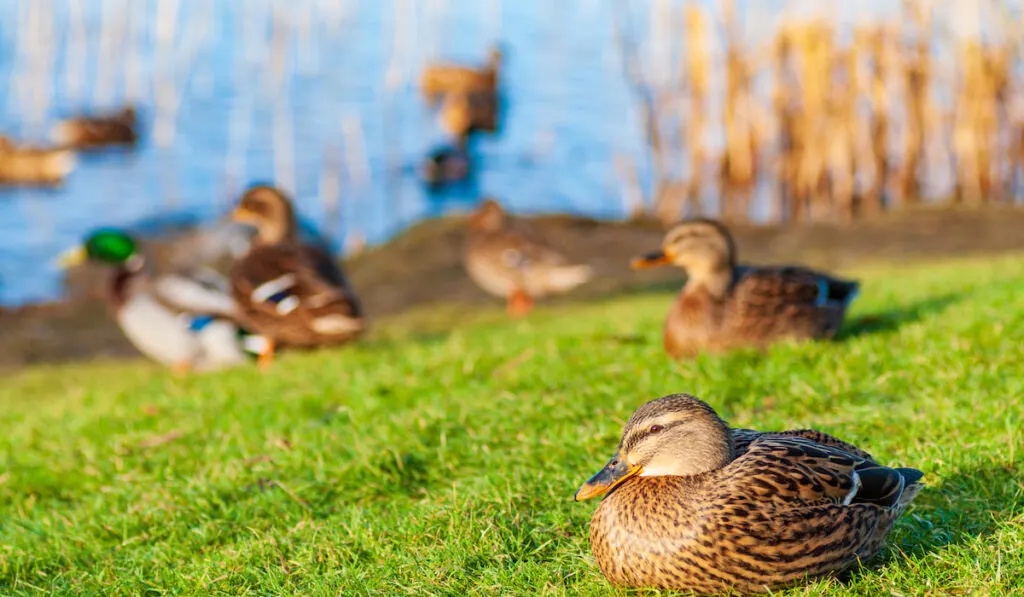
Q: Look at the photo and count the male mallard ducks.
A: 1